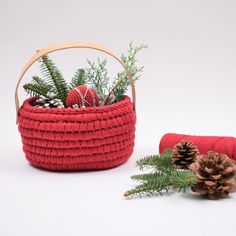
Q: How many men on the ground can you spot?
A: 0